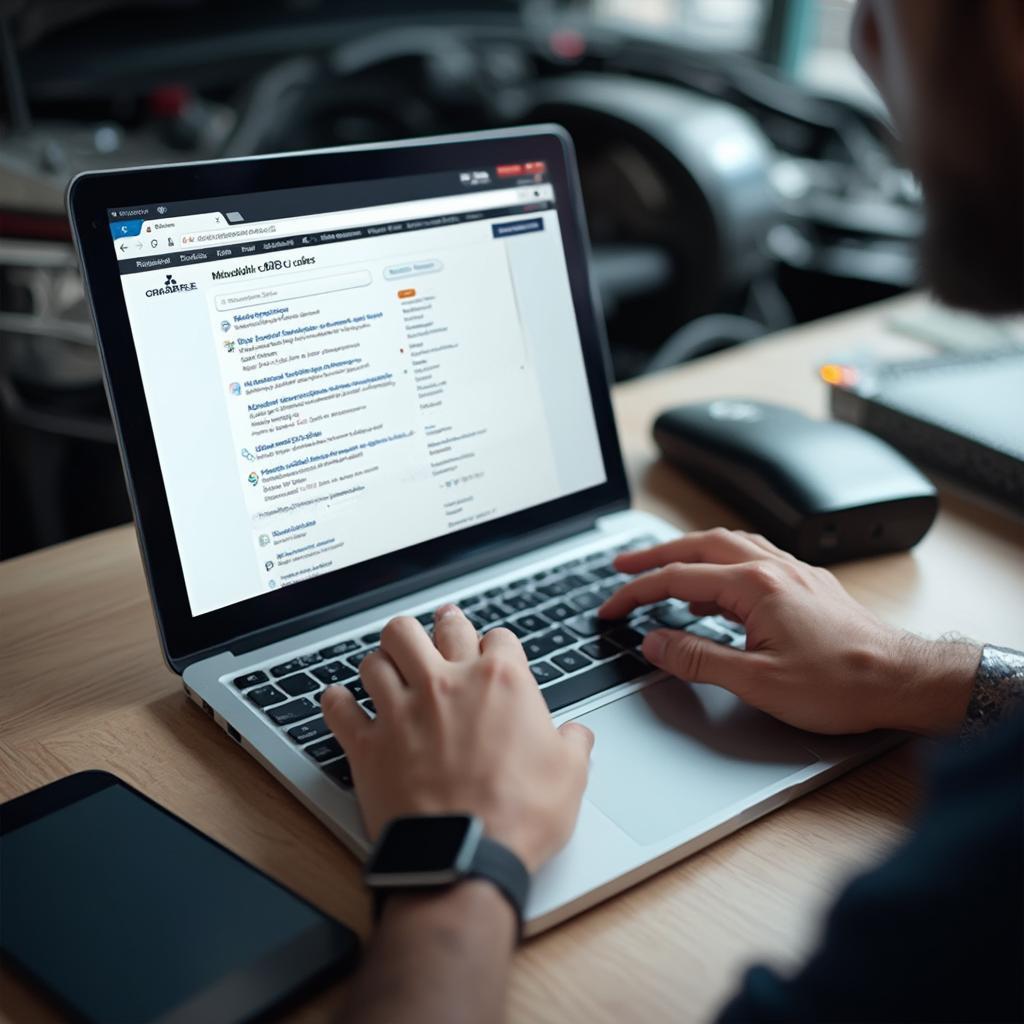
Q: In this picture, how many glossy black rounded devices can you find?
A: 1